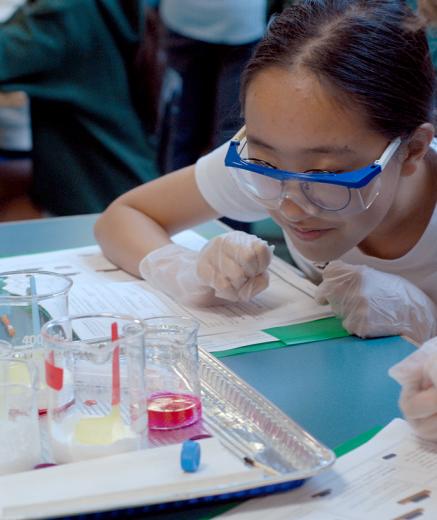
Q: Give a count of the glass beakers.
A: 4